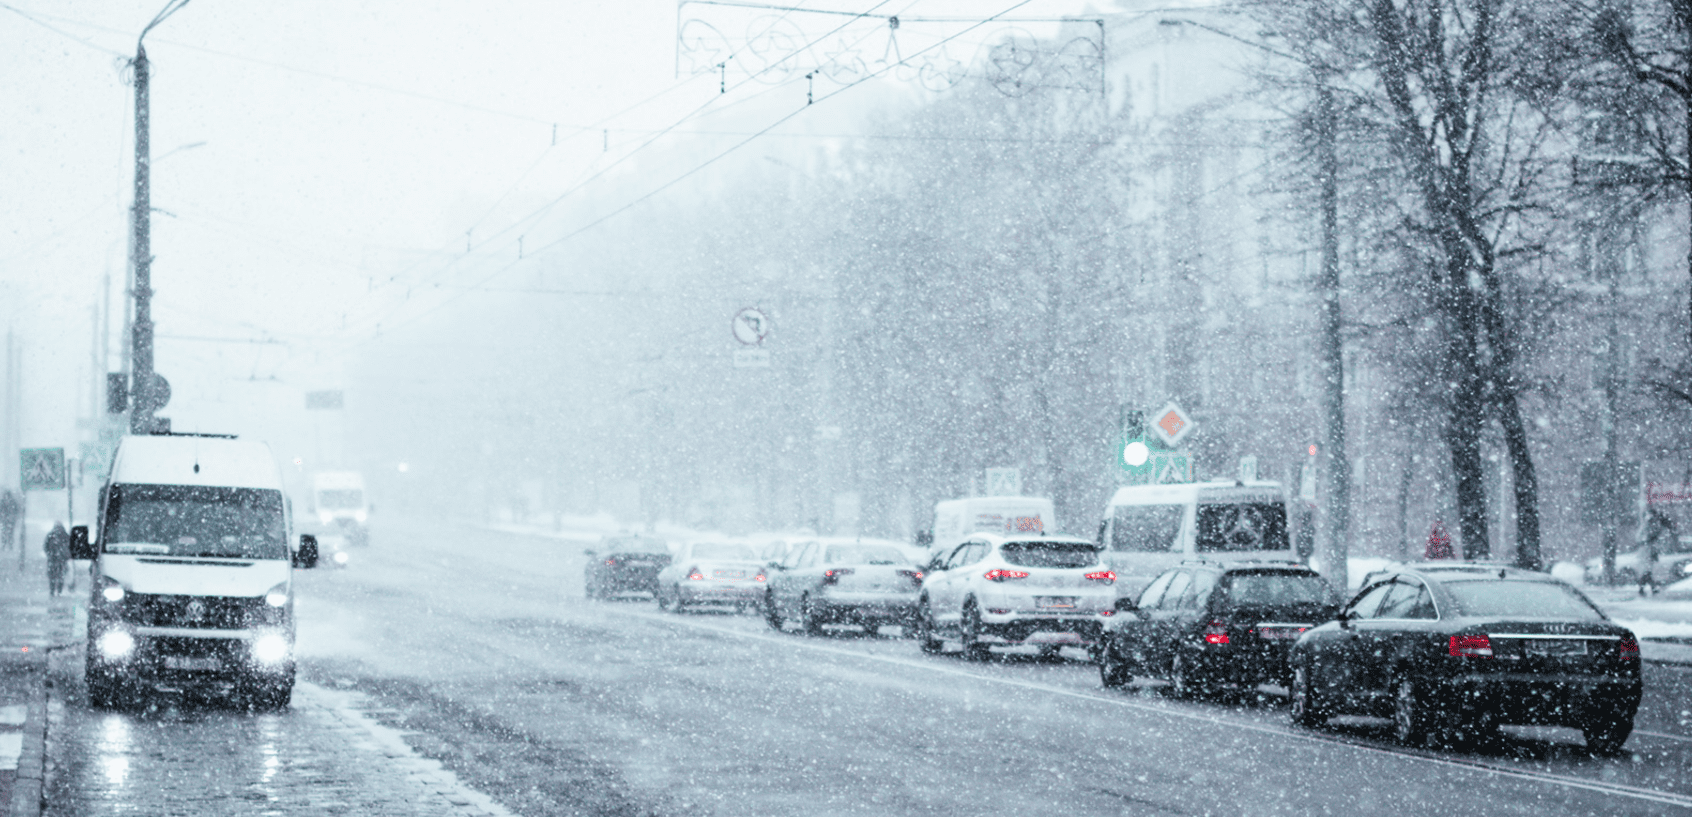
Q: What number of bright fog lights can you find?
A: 2